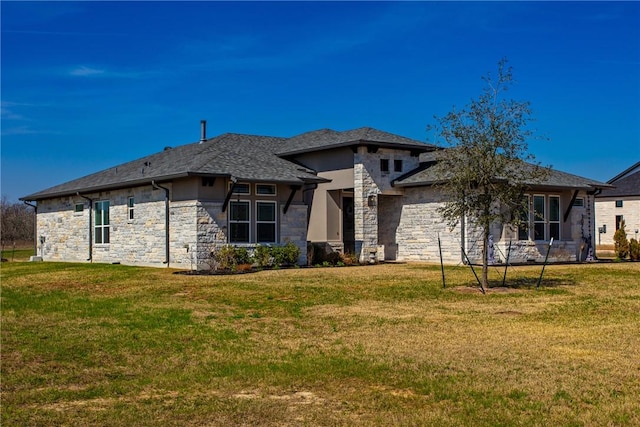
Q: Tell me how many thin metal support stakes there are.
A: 4